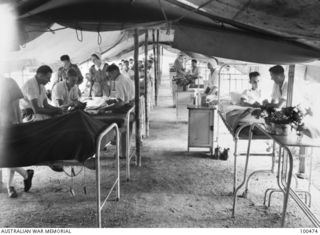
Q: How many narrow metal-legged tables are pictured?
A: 1